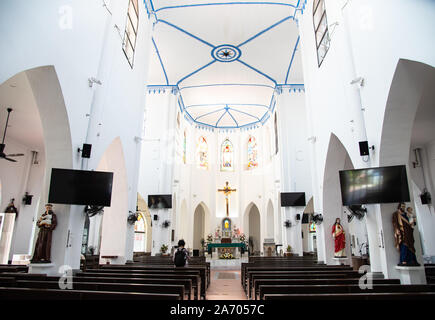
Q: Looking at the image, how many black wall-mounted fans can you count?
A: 6